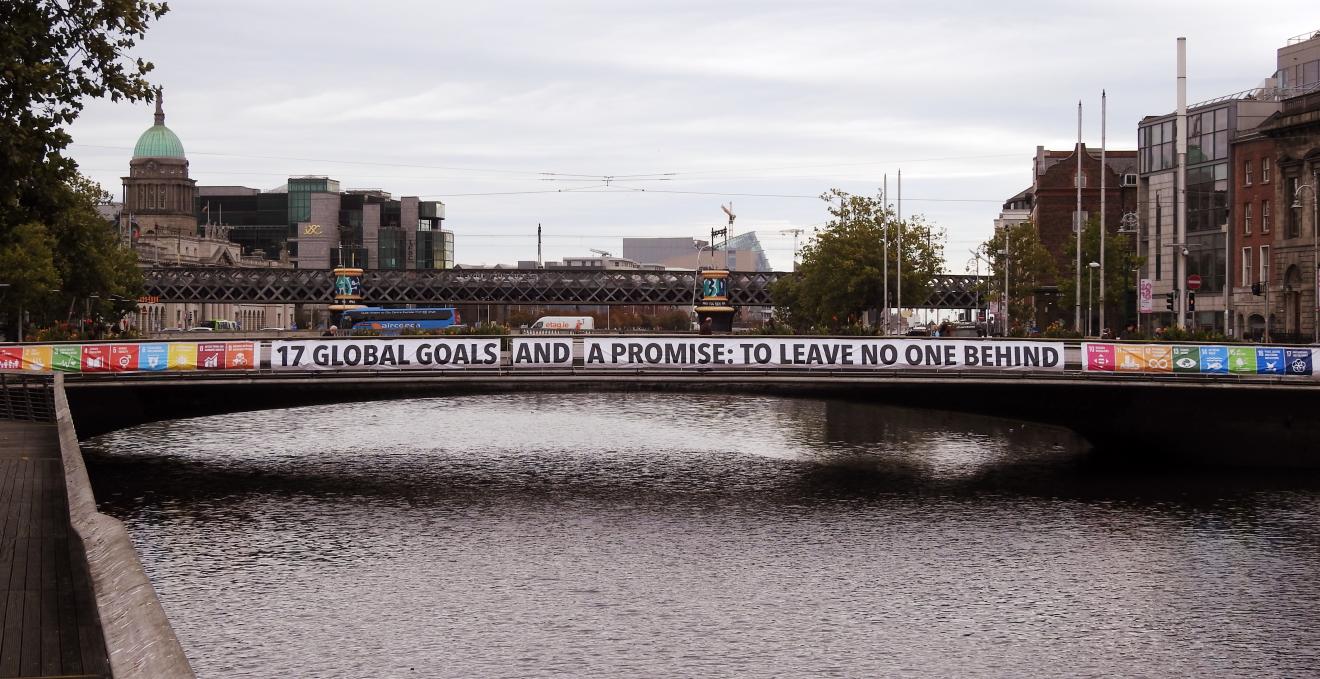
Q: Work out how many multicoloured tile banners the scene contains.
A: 2